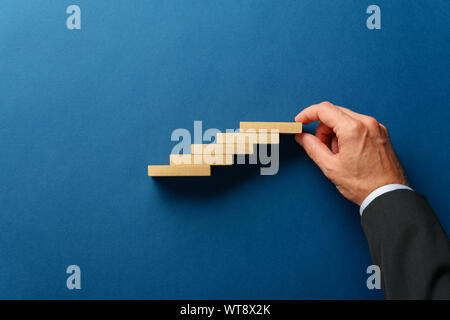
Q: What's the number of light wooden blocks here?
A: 5